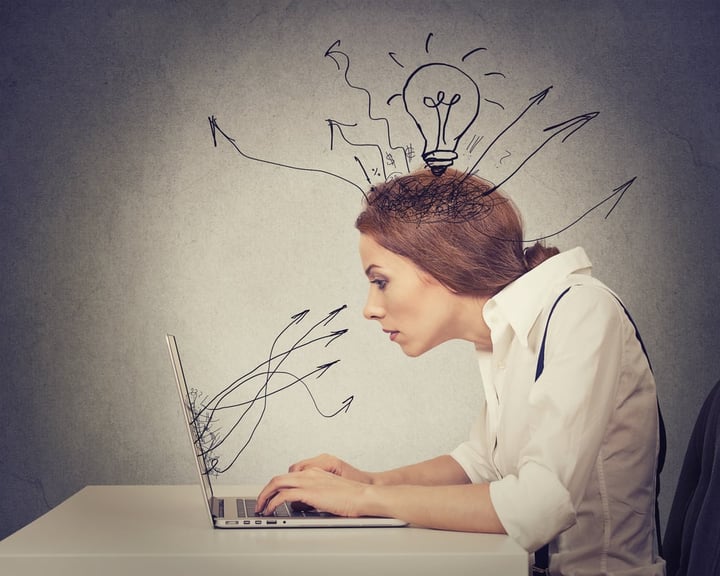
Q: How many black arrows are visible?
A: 11